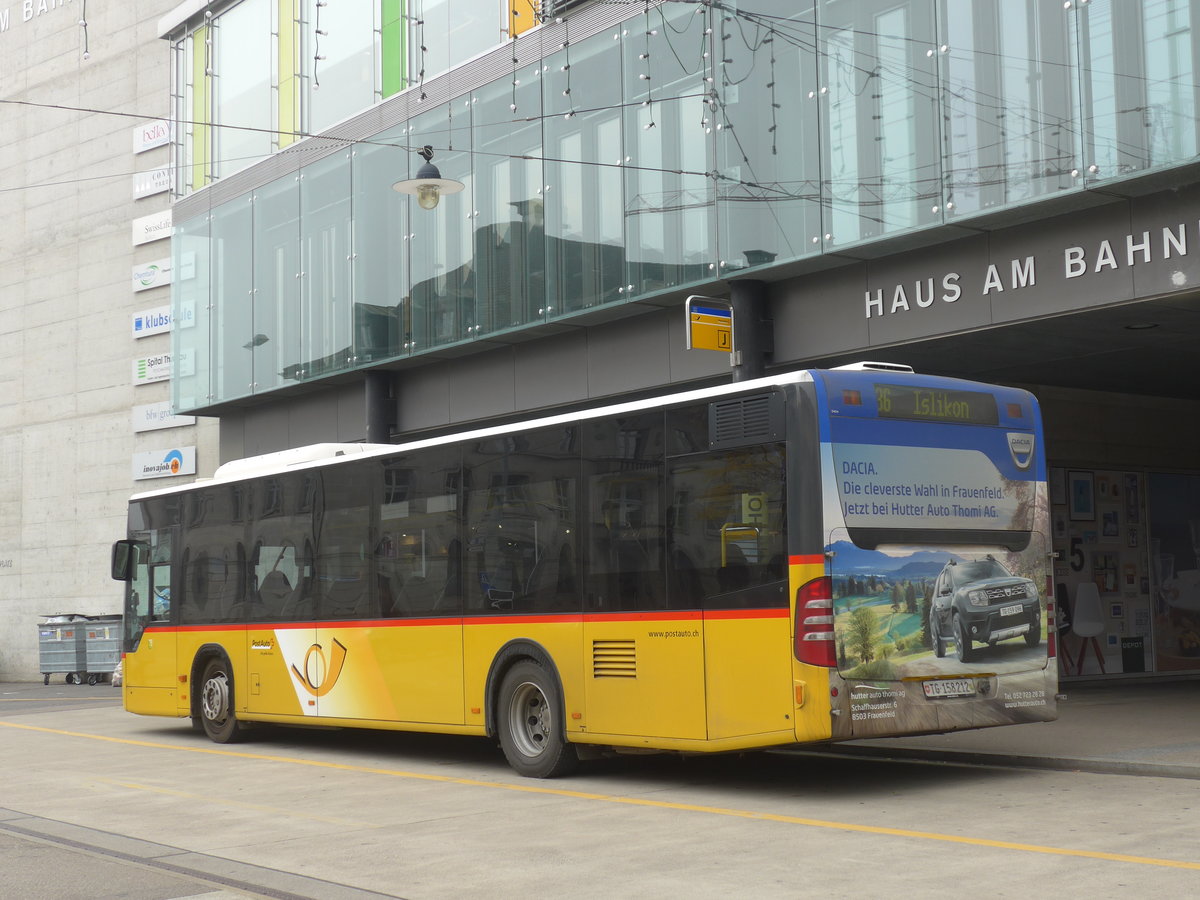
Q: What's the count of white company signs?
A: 8